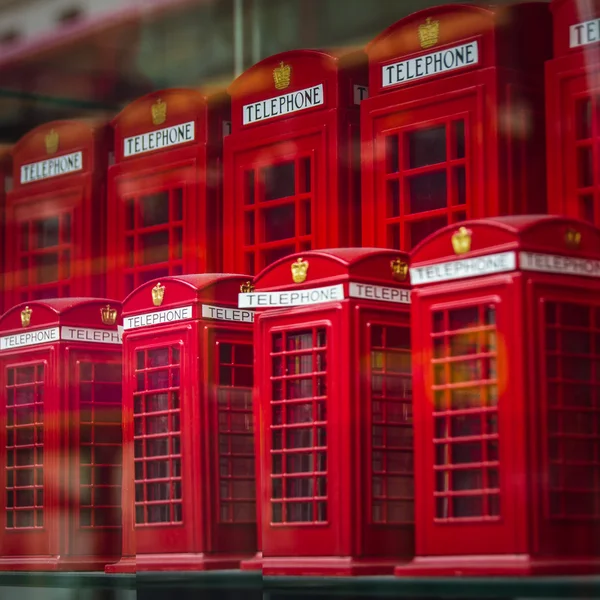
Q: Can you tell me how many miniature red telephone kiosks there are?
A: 9